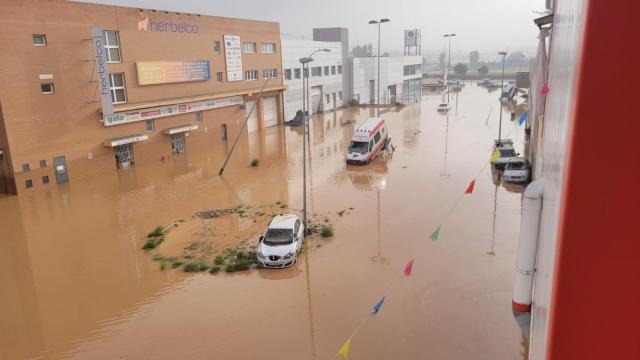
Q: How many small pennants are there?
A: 8